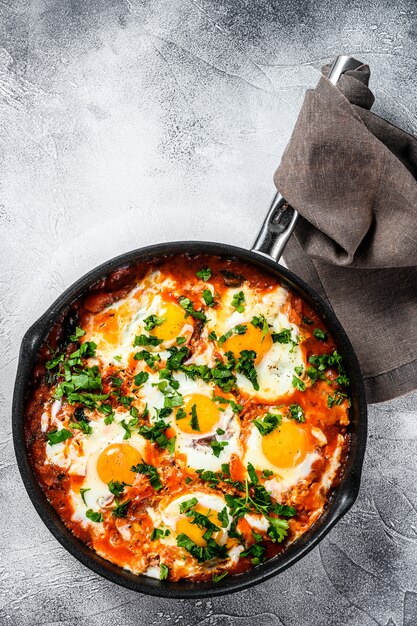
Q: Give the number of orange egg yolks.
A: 6